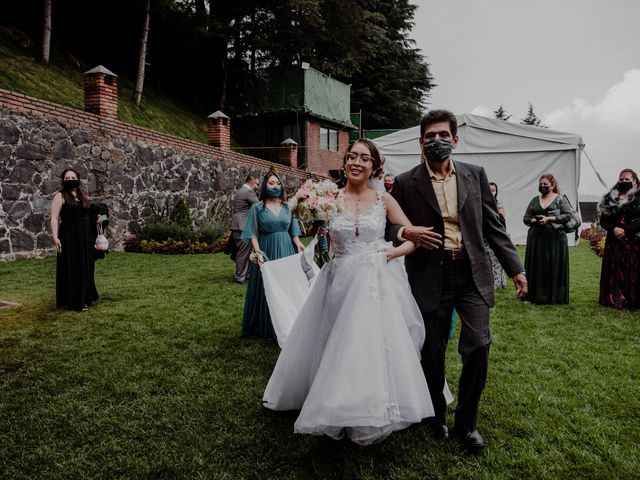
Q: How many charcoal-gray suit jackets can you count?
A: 1